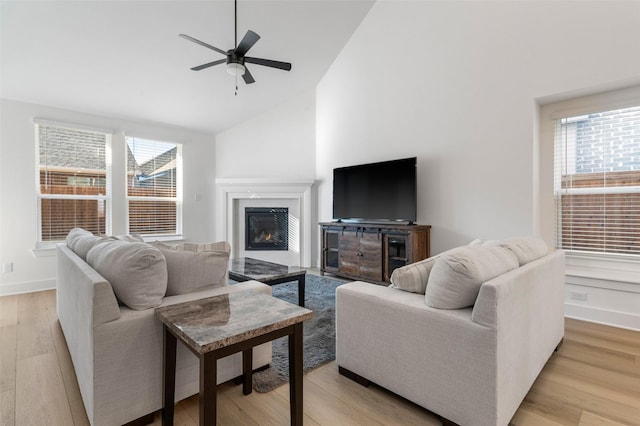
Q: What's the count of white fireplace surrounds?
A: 1